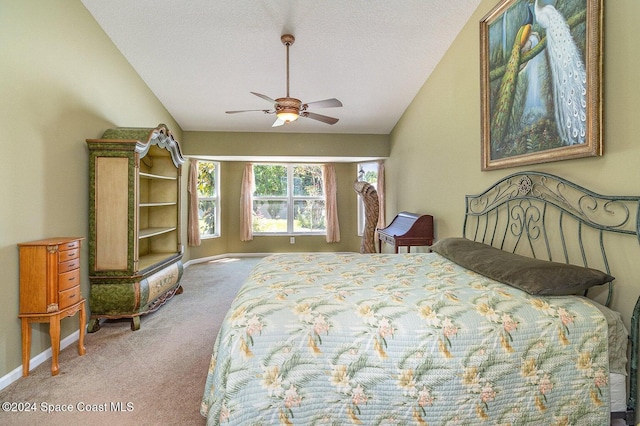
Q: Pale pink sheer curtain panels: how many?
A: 4